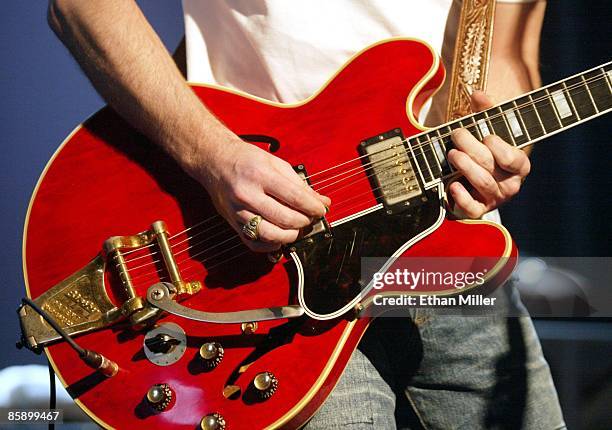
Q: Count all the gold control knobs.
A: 4